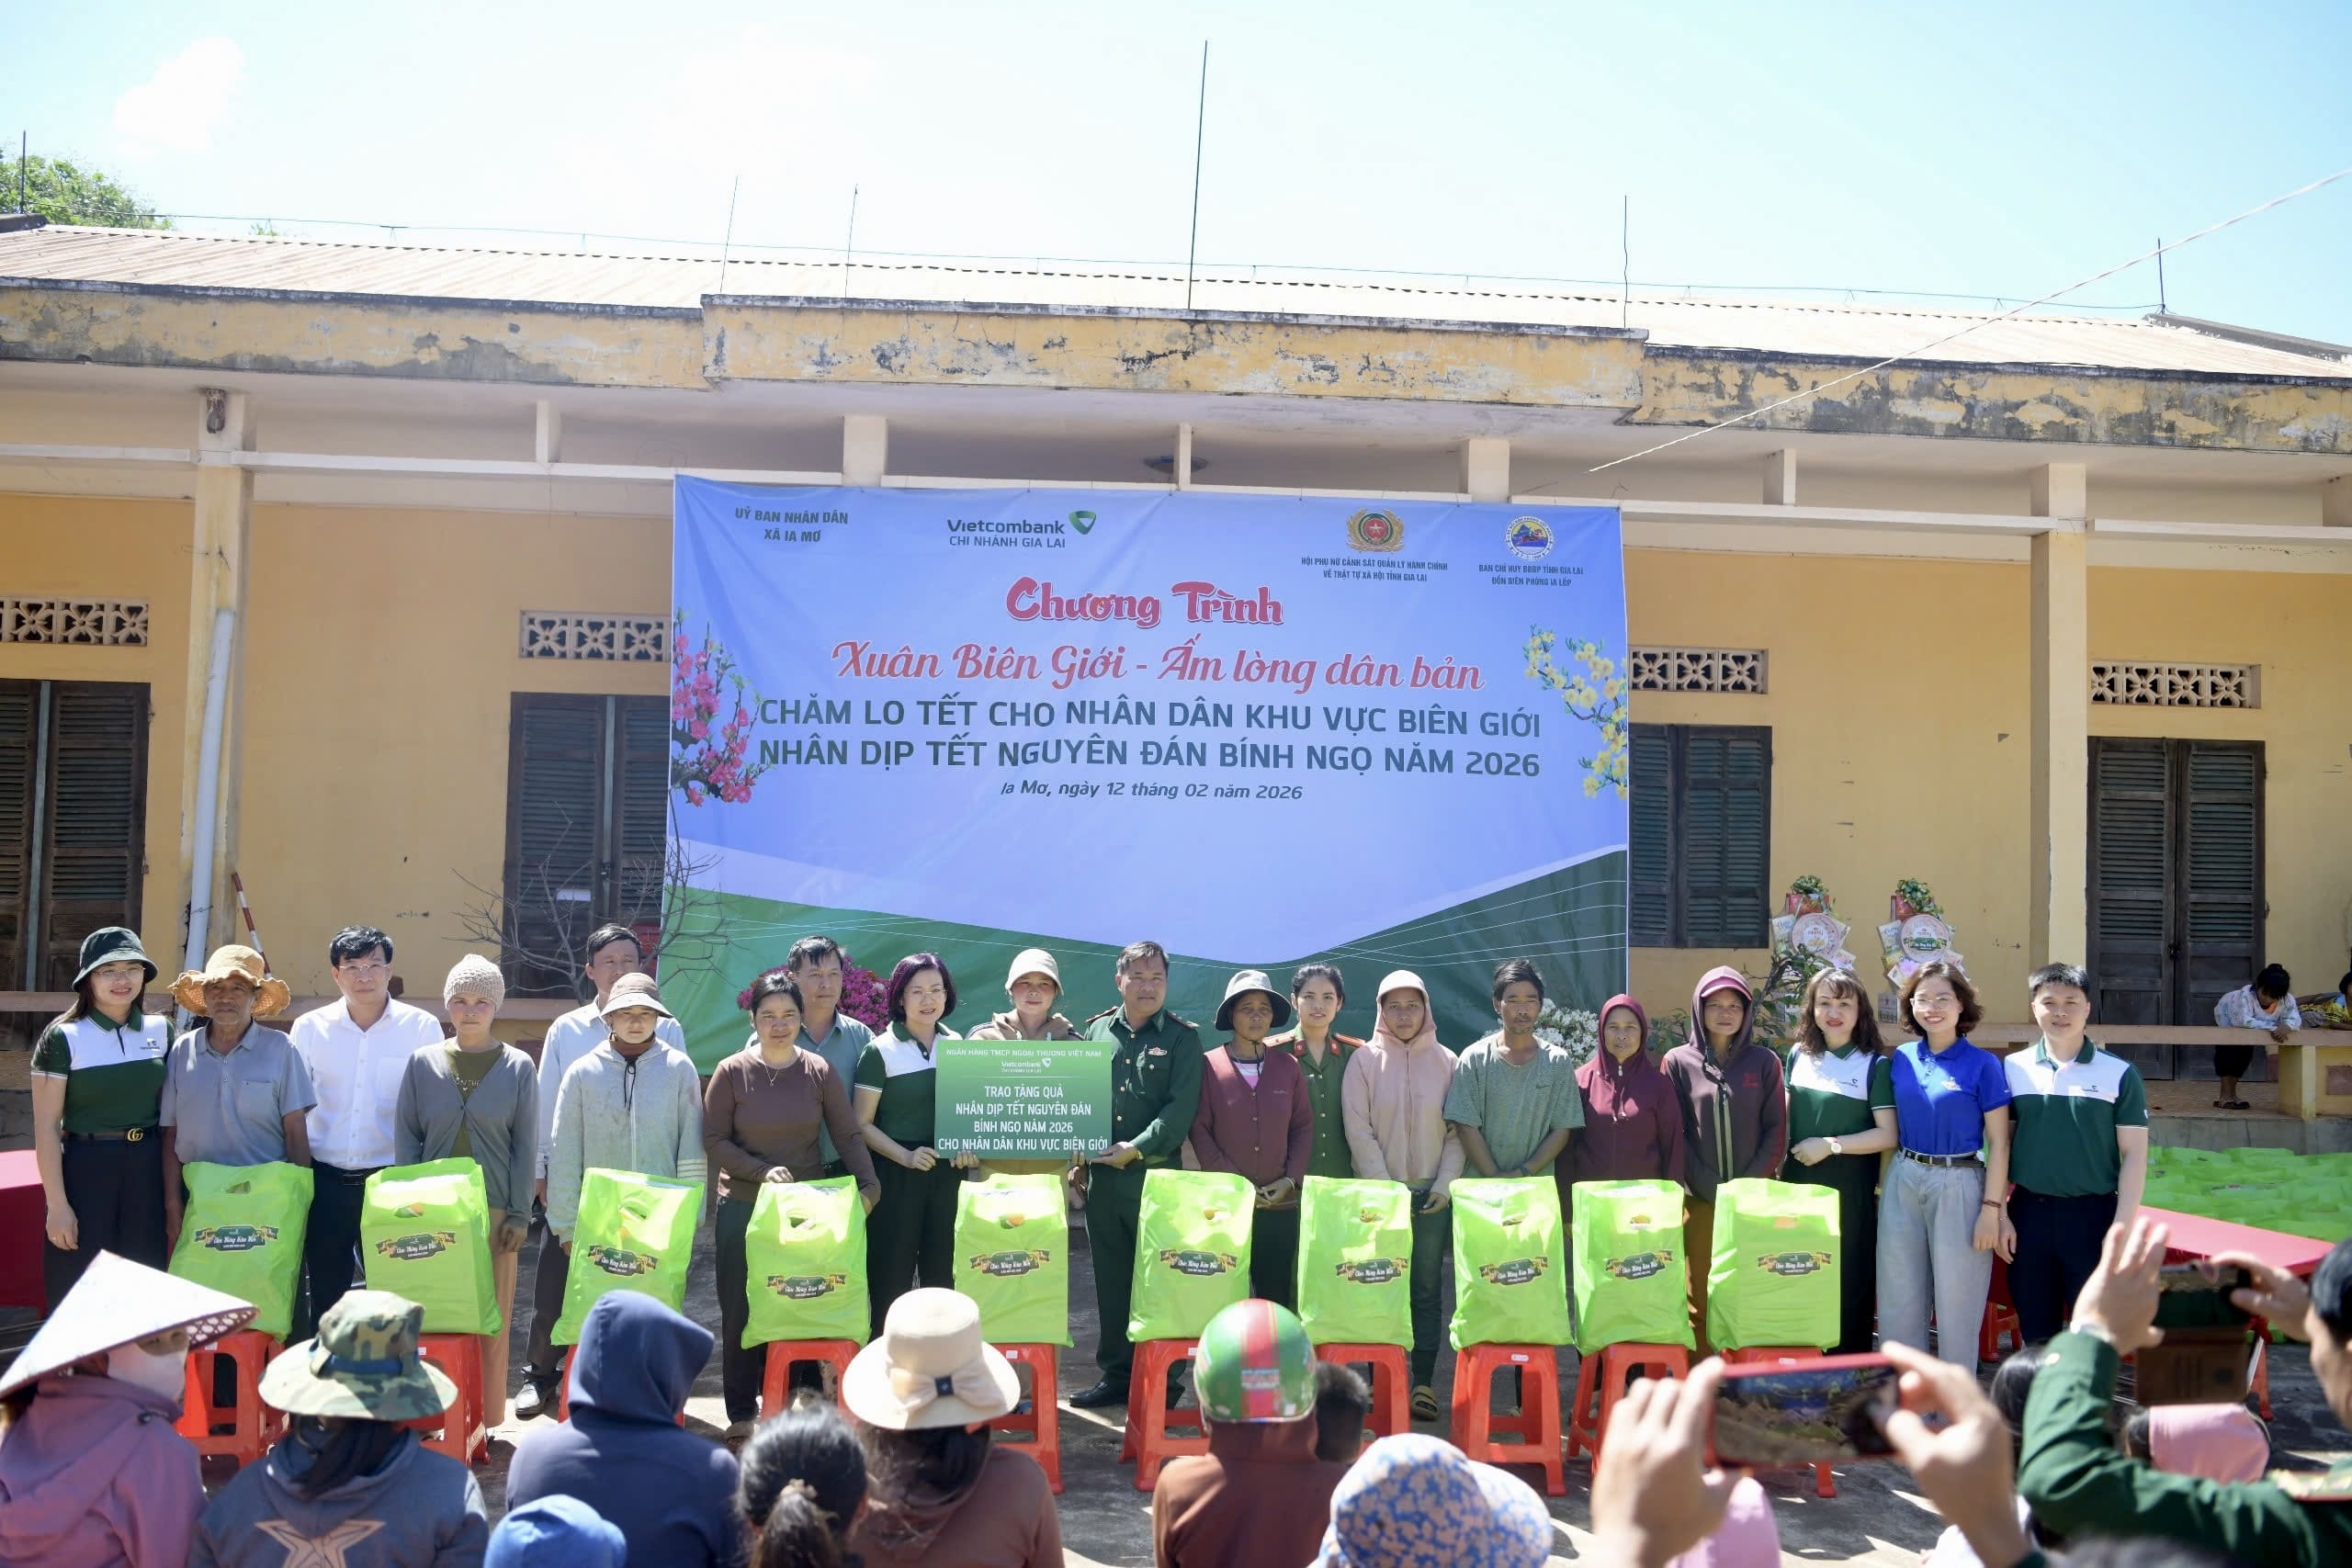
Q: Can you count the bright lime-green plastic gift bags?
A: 10